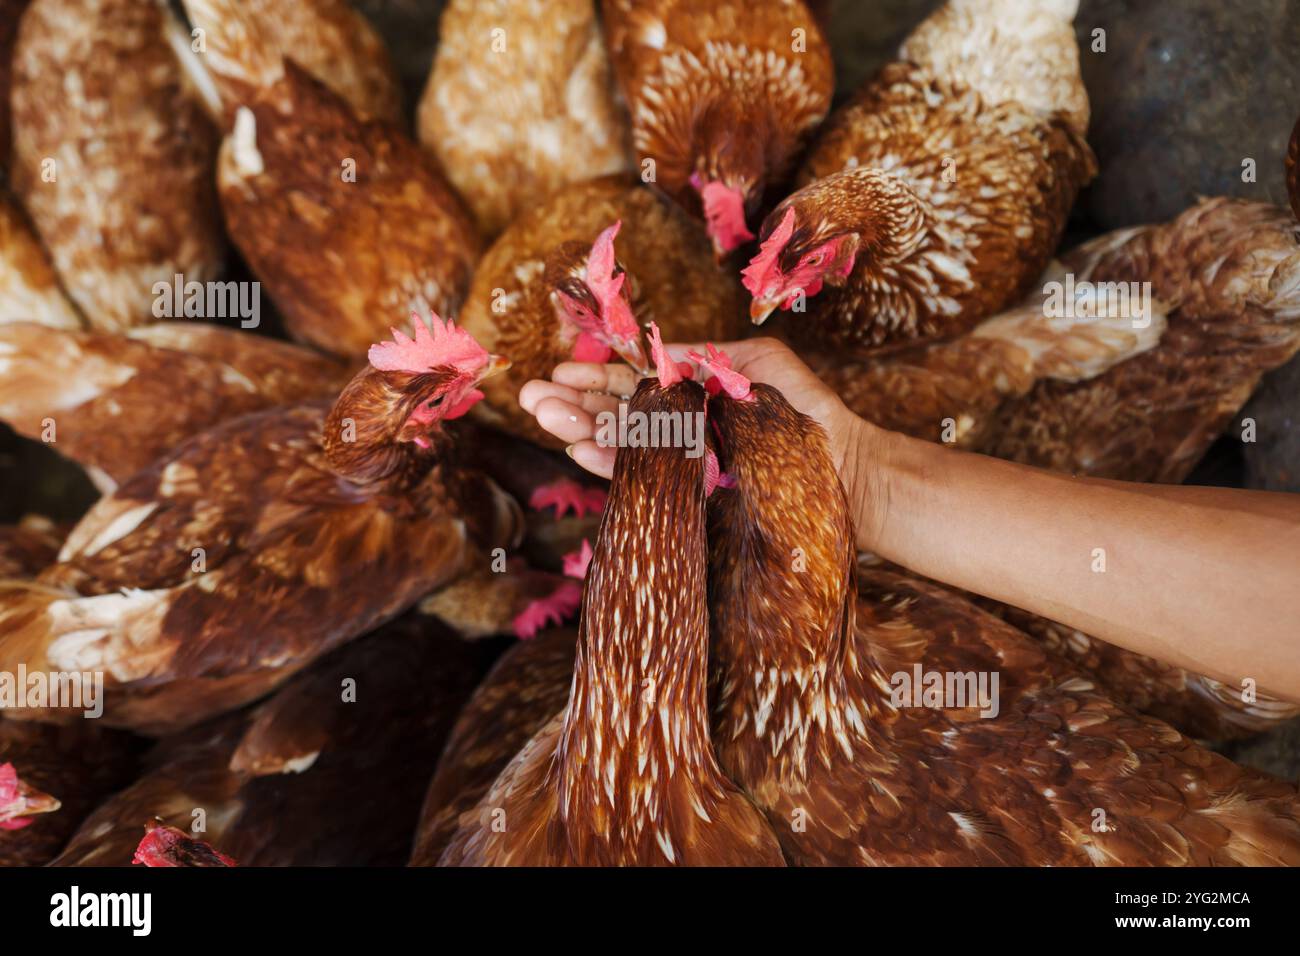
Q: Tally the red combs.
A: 11